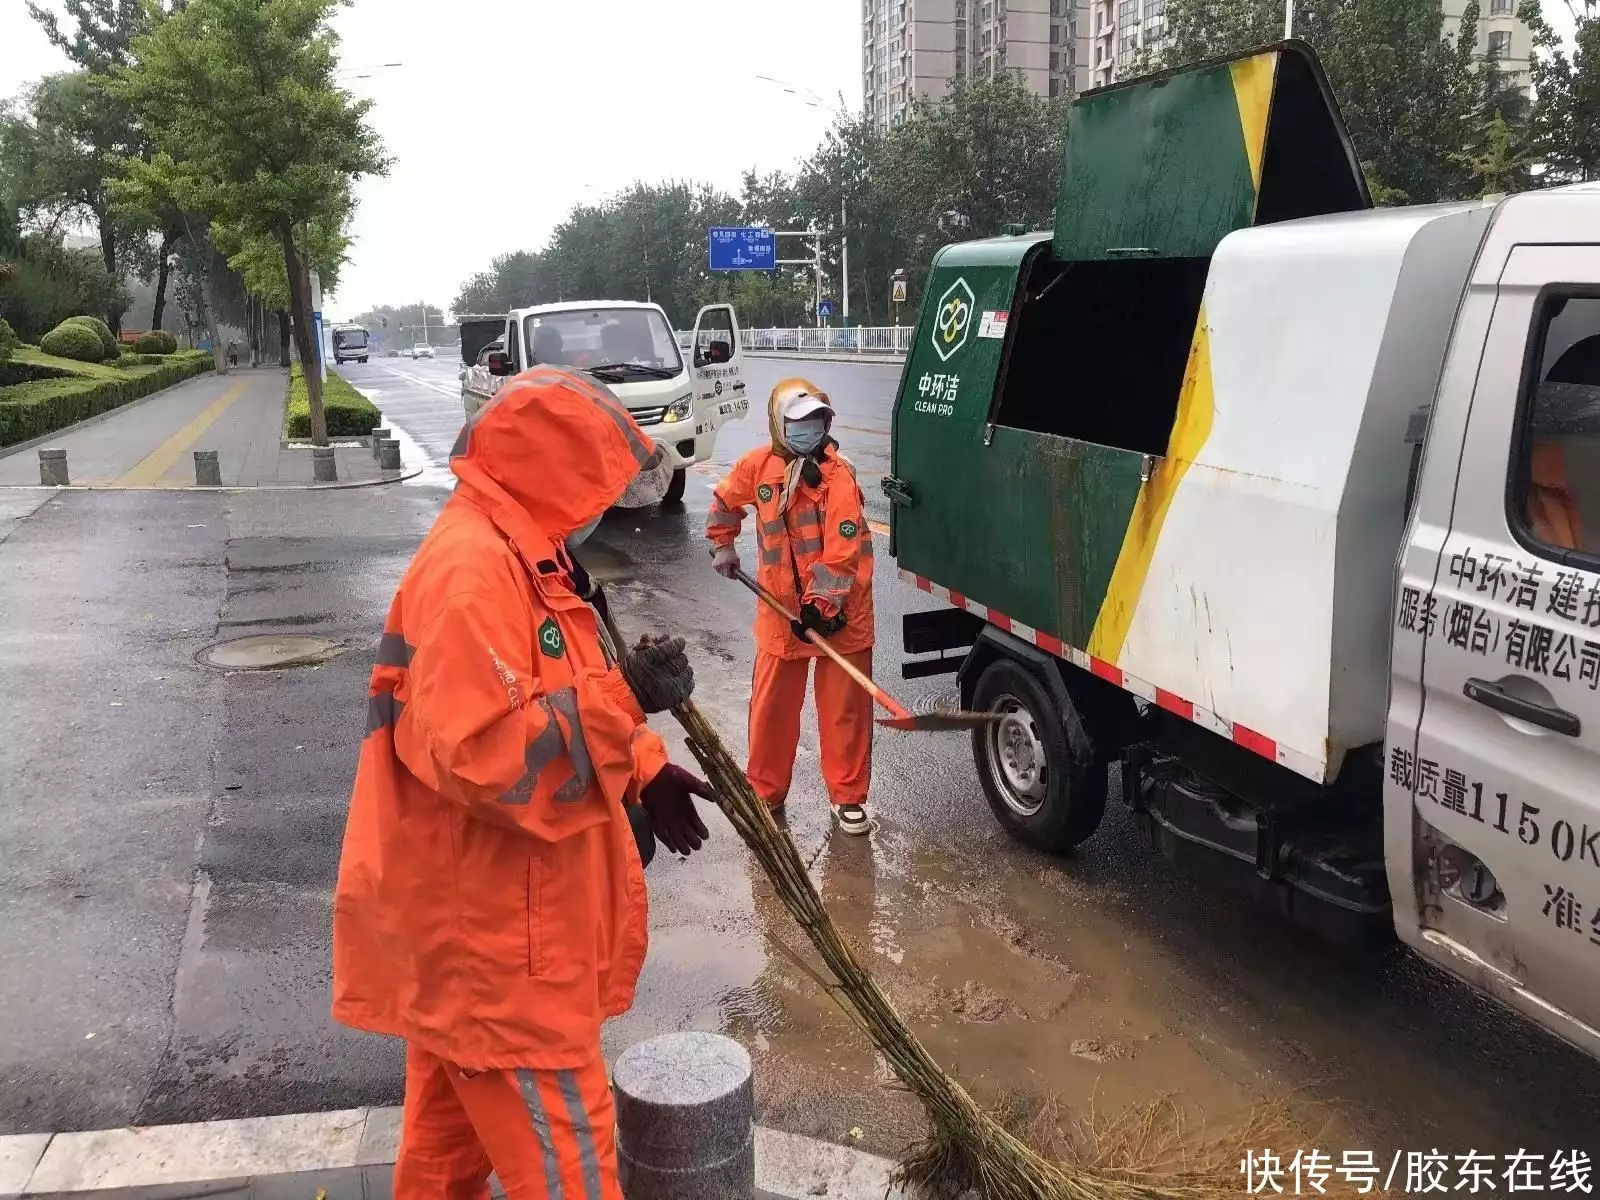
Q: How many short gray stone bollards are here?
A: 6